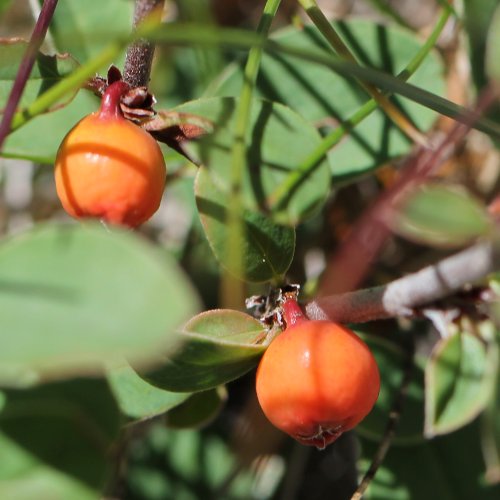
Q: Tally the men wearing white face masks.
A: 0